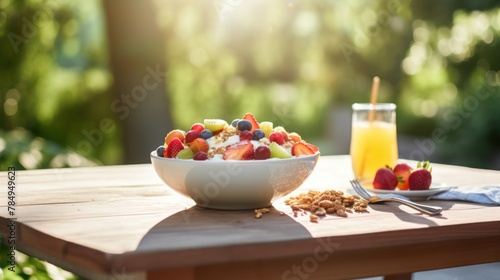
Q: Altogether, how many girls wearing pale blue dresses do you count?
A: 0